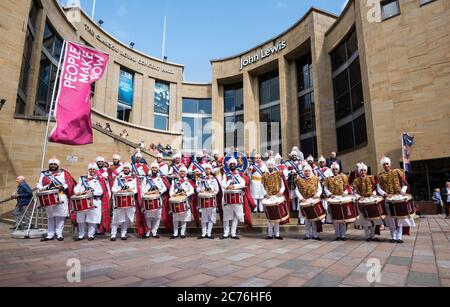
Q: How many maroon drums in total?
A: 5